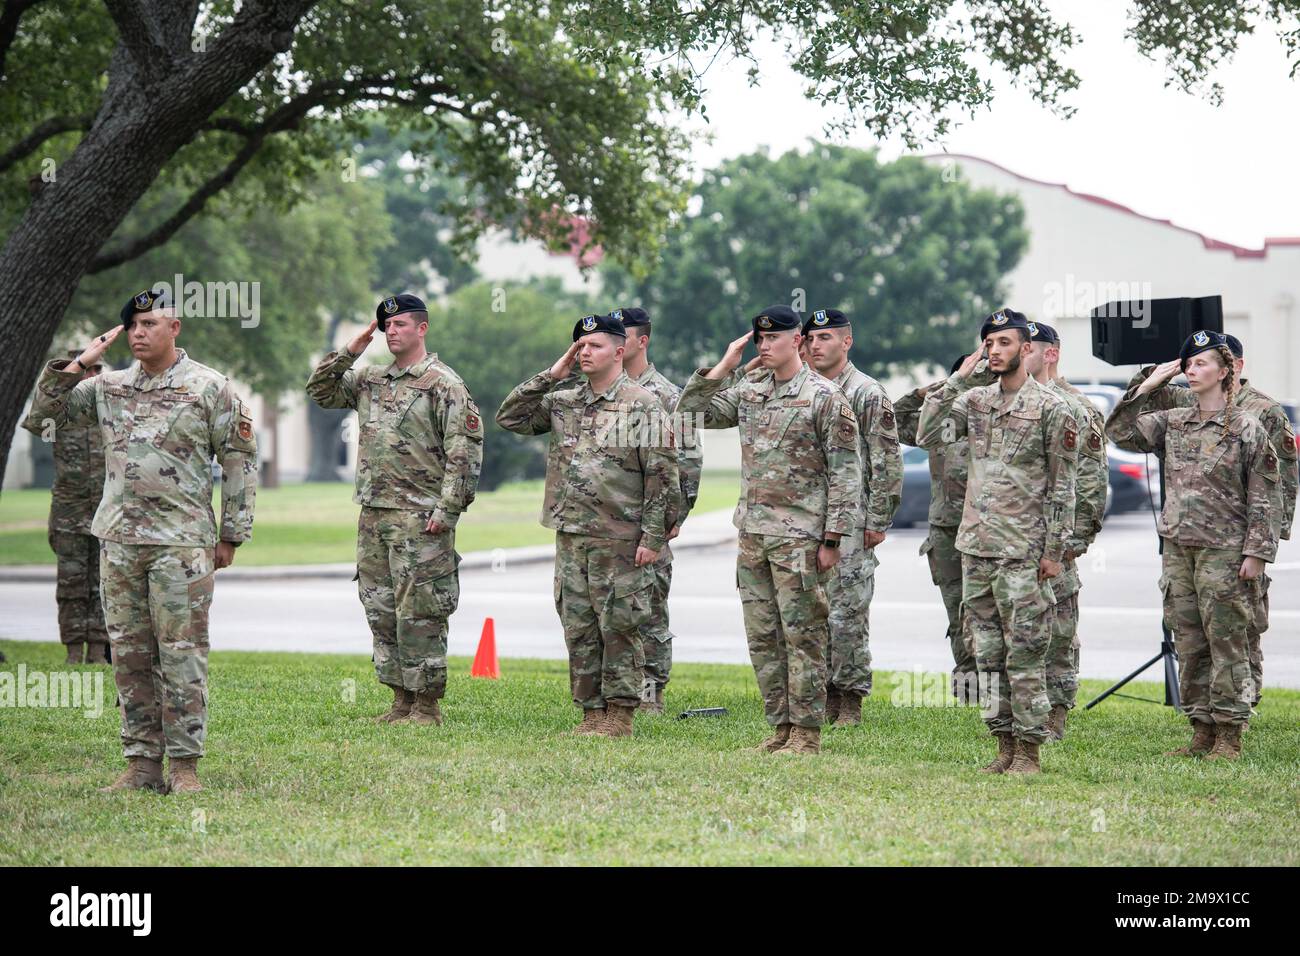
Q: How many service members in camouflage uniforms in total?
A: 13